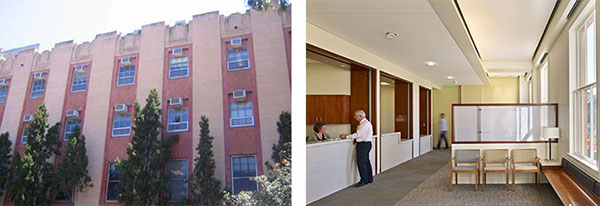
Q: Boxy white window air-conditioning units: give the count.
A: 11